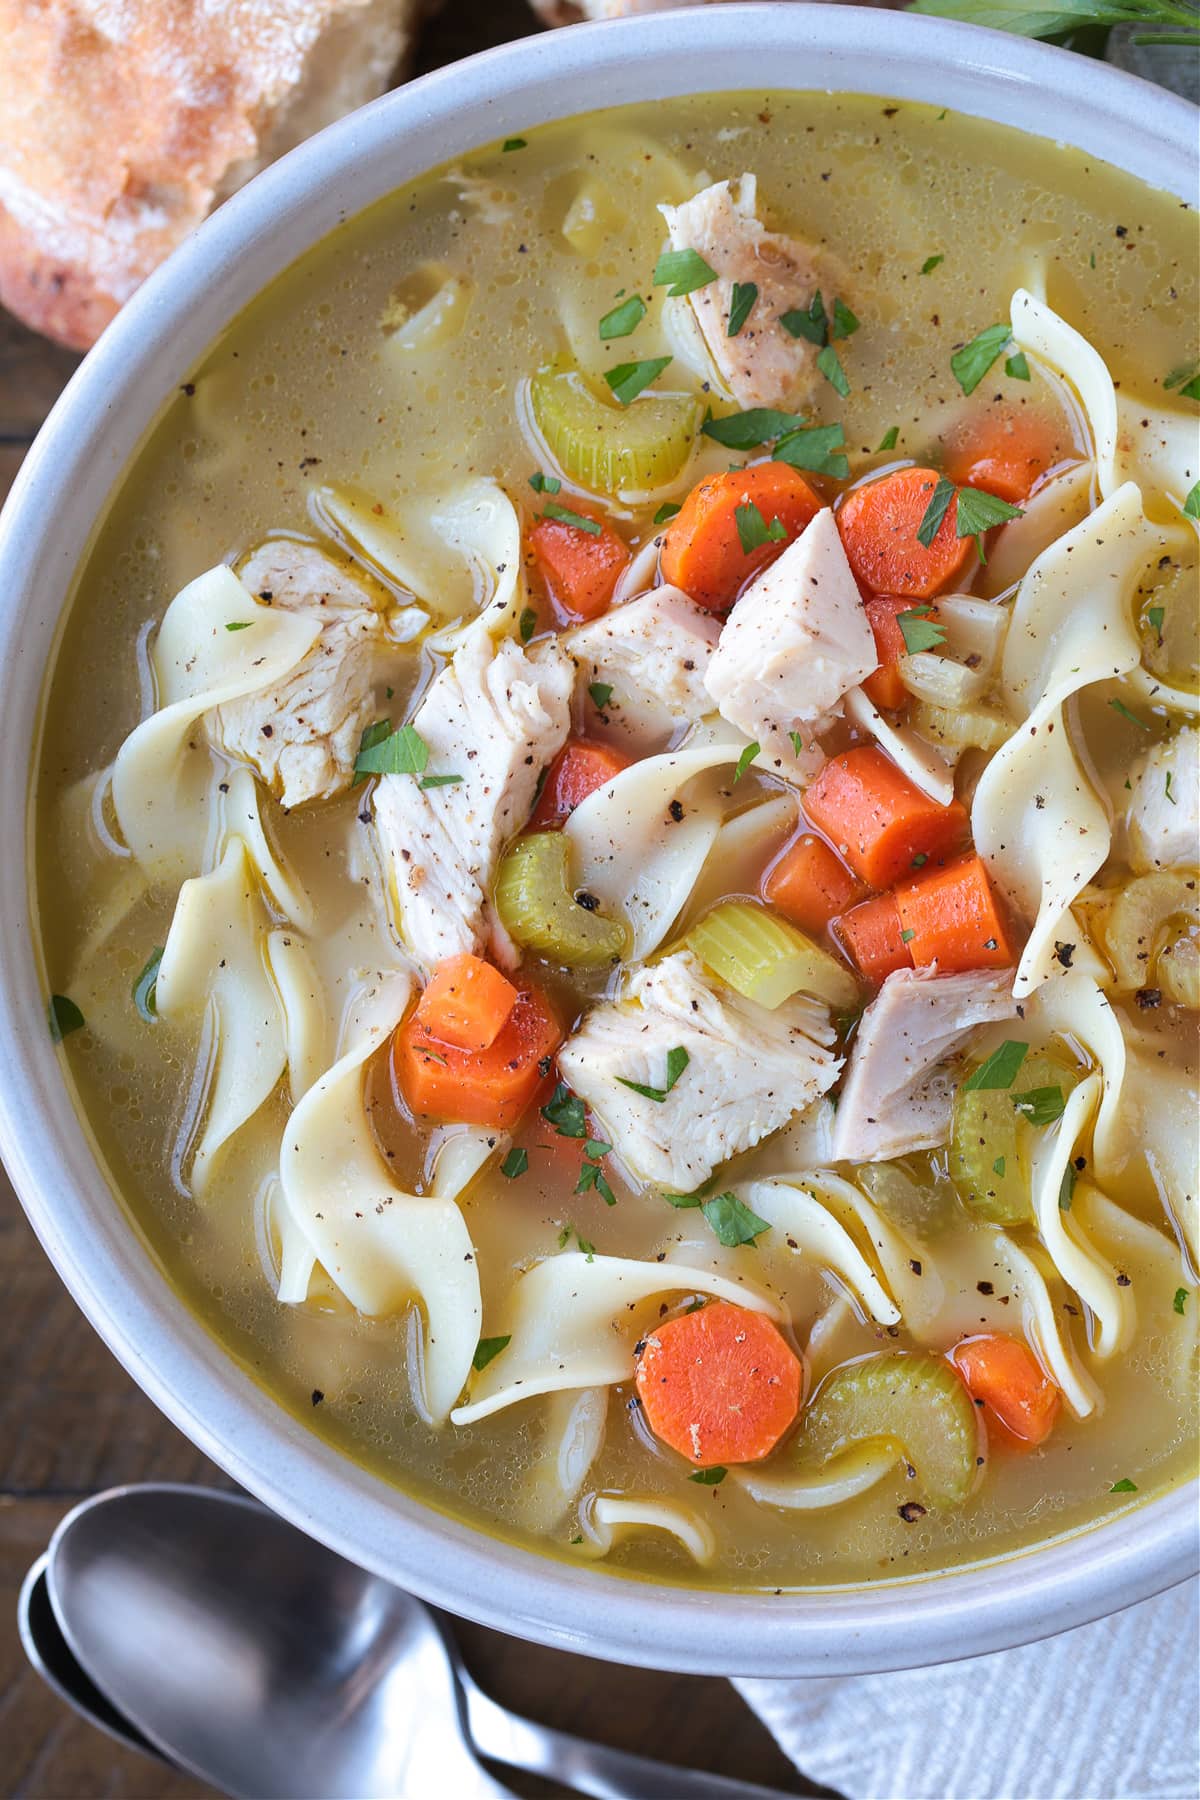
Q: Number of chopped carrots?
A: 14